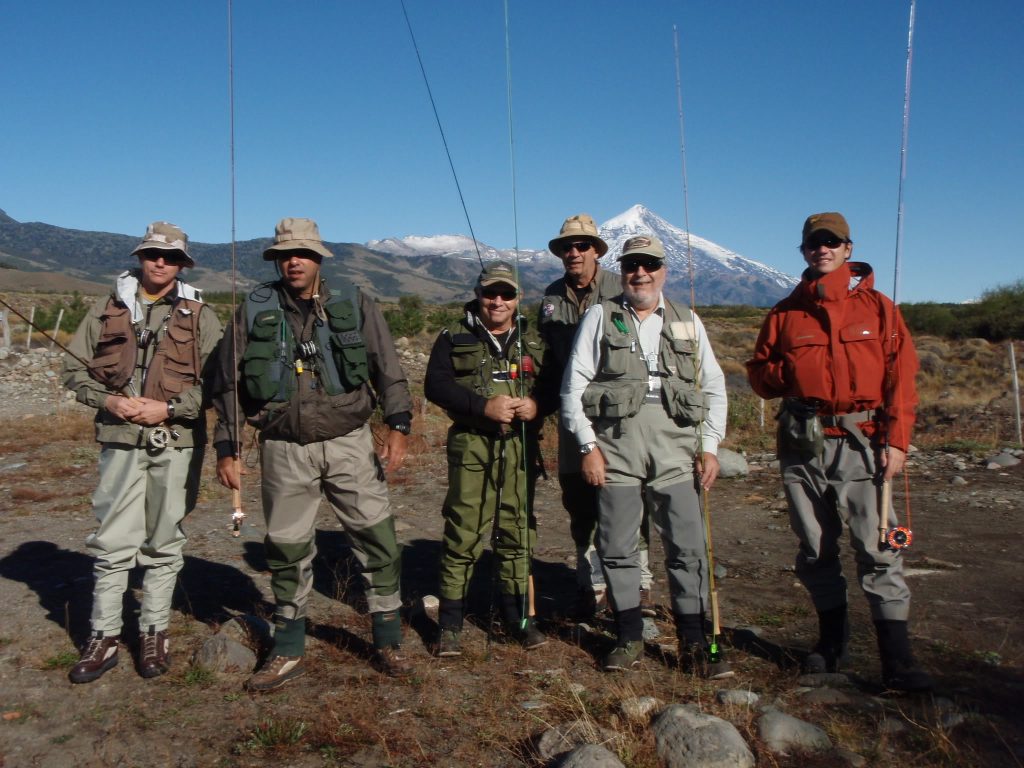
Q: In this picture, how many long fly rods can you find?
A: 6